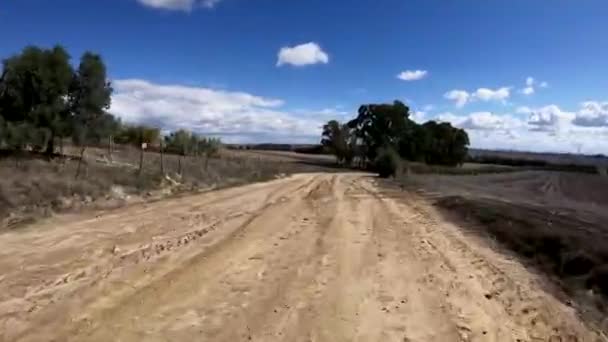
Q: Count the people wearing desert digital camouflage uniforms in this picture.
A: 0